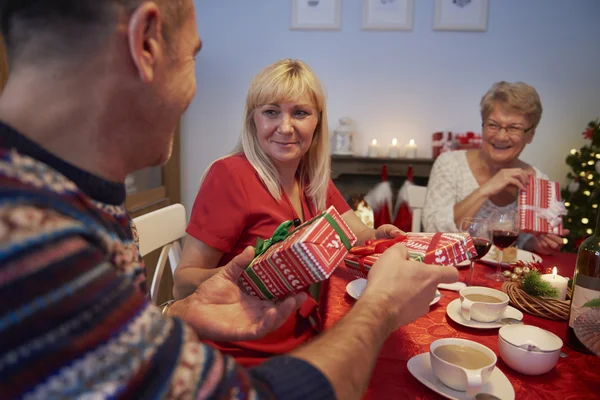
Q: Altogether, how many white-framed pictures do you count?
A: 3